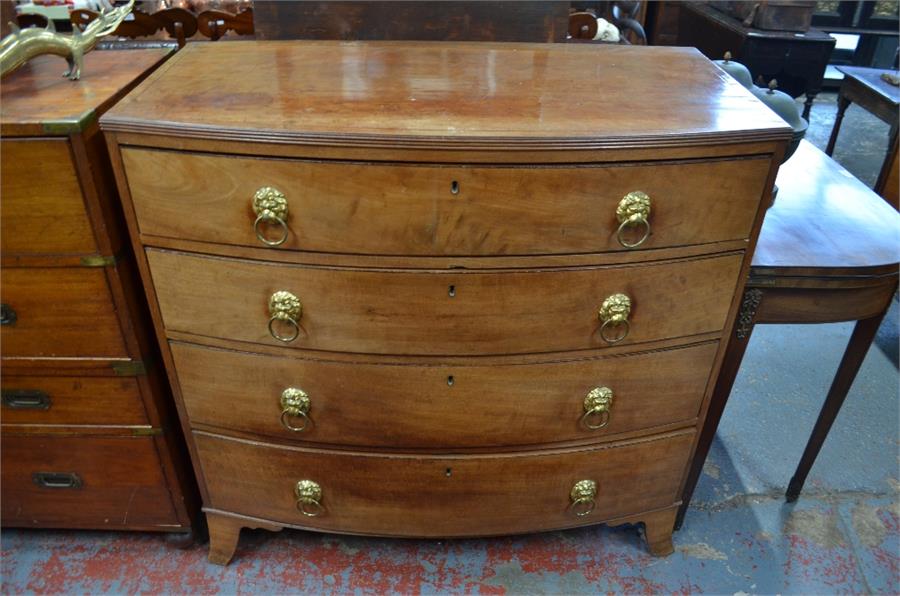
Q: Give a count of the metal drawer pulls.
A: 11